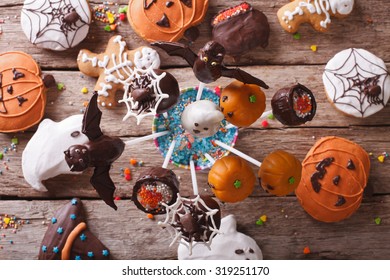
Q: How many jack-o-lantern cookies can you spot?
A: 3